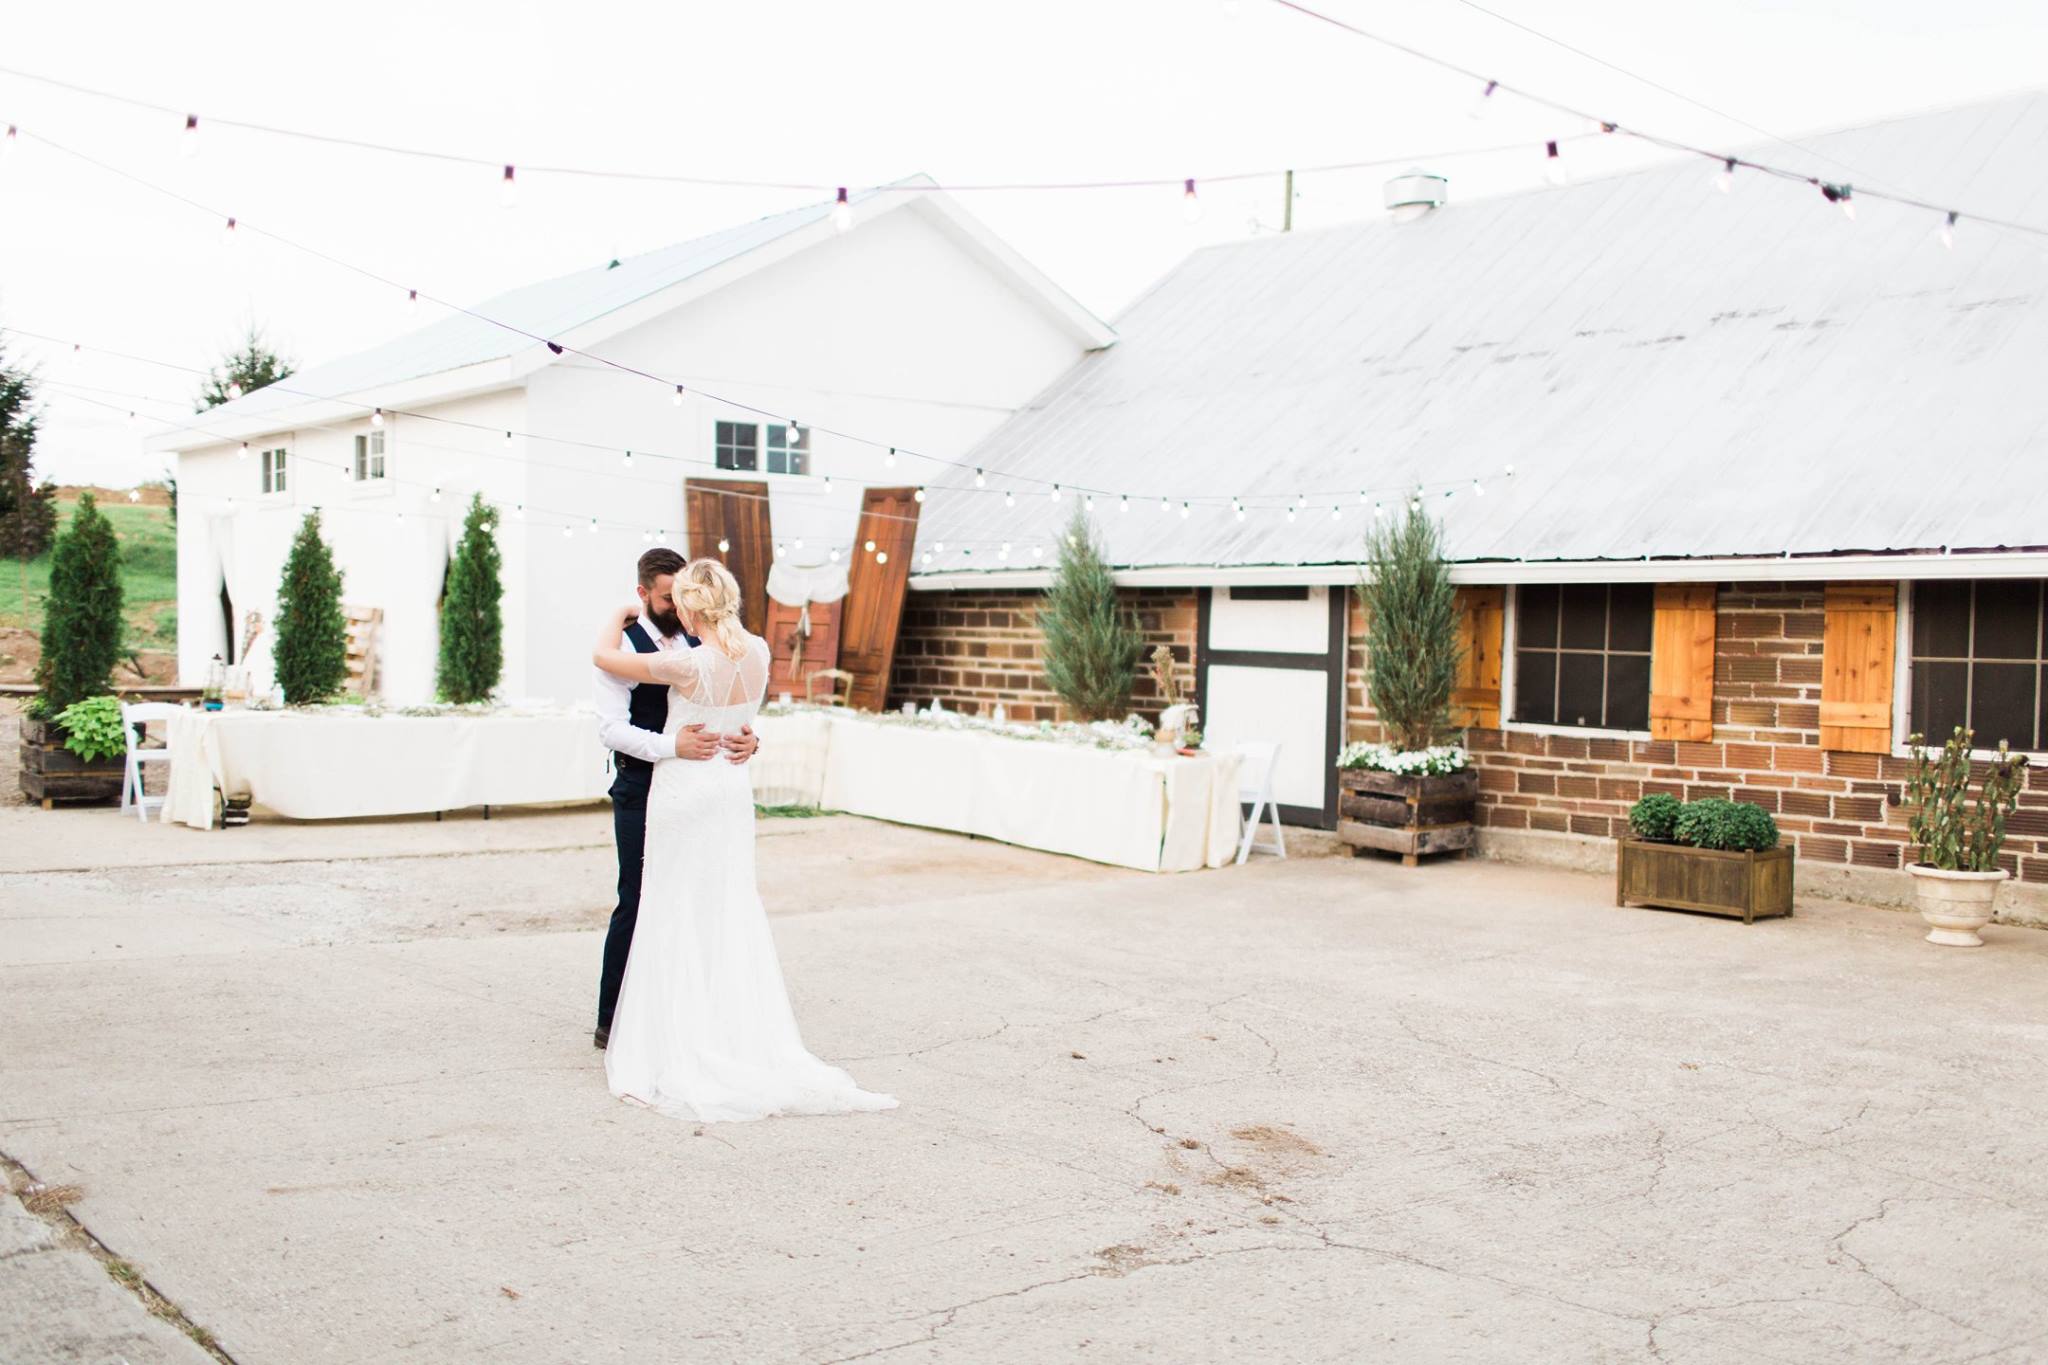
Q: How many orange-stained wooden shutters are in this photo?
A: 3